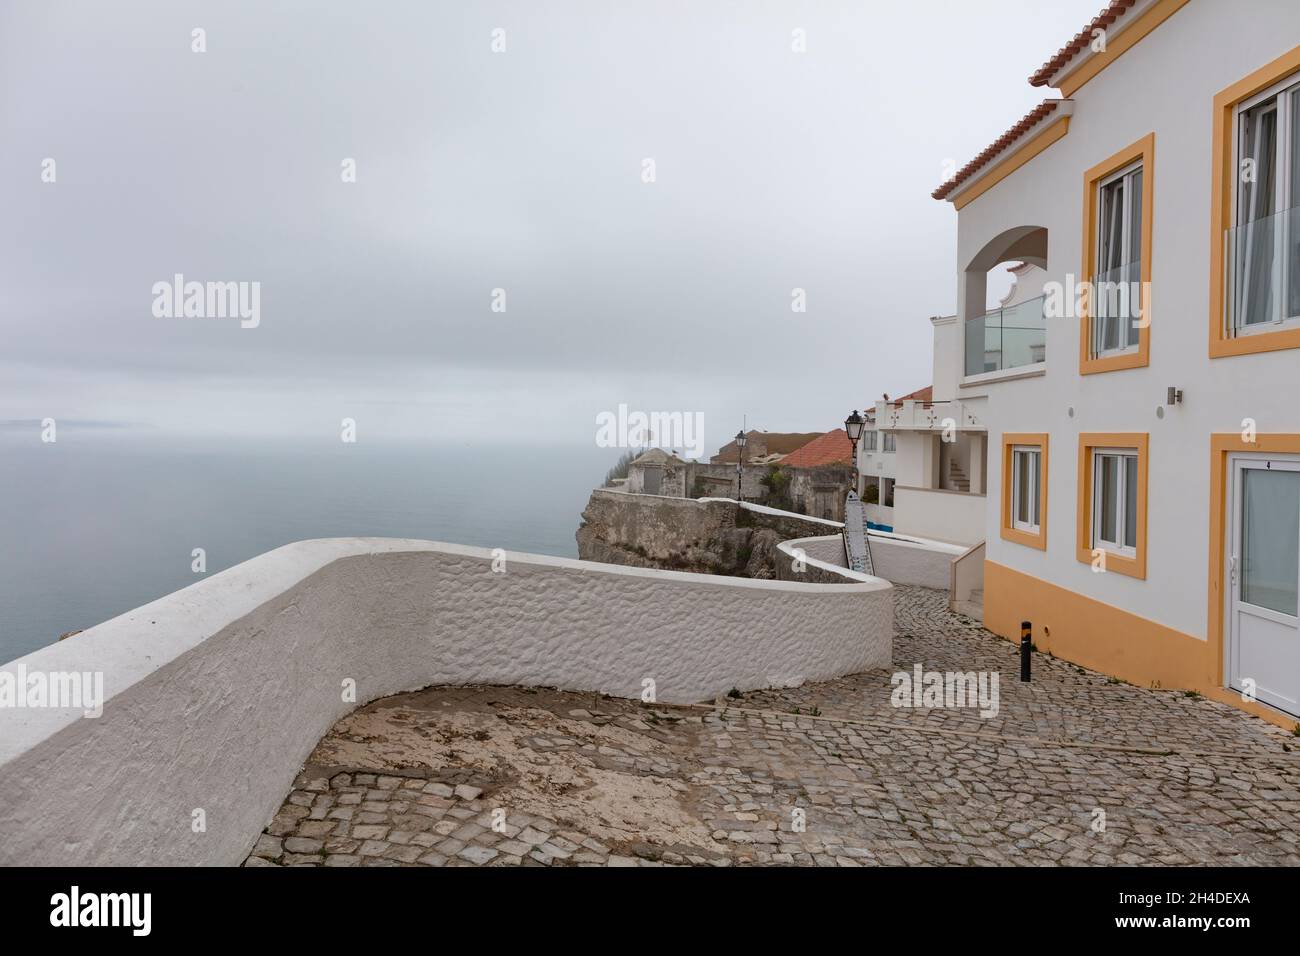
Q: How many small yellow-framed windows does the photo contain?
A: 2